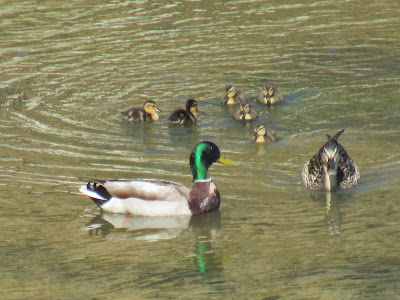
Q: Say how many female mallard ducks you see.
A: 1